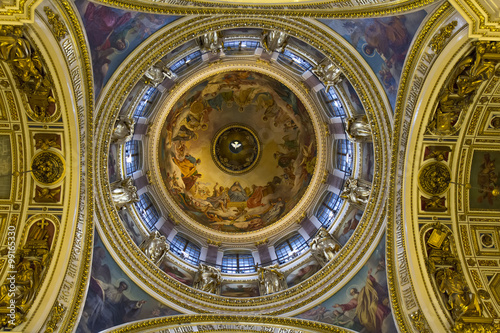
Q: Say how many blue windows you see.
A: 12